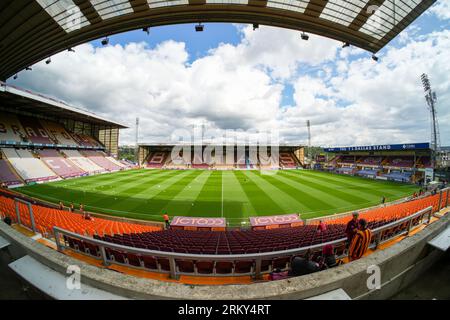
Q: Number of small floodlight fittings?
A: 11